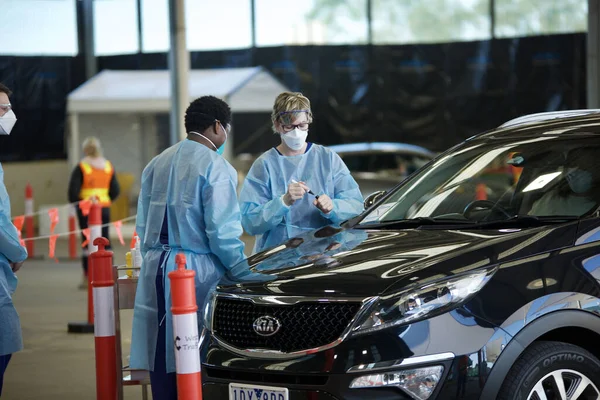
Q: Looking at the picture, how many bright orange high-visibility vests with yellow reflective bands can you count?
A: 1